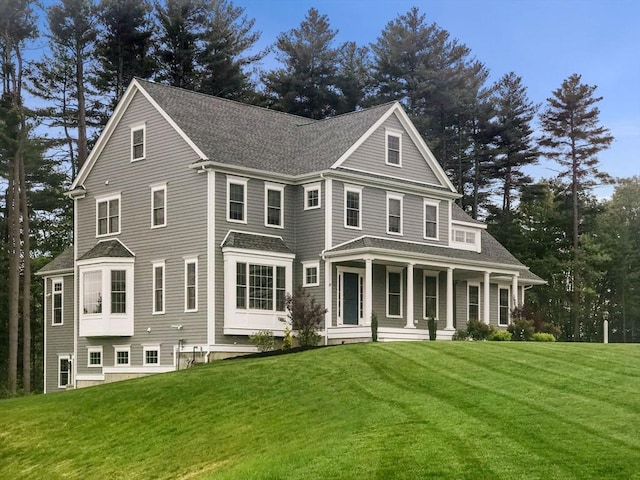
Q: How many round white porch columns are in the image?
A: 5